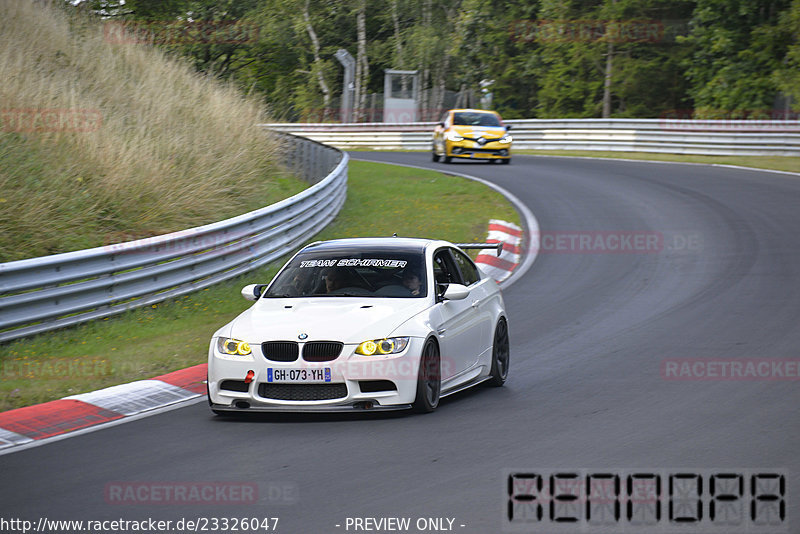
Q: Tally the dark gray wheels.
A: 2